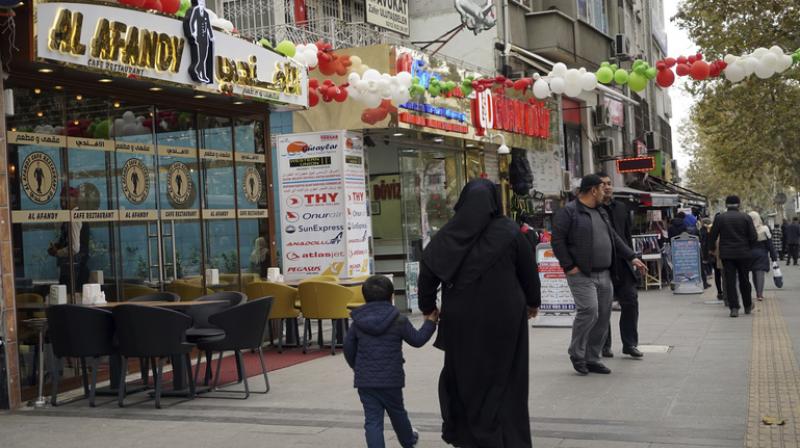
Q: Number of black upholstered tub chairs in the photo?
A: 5